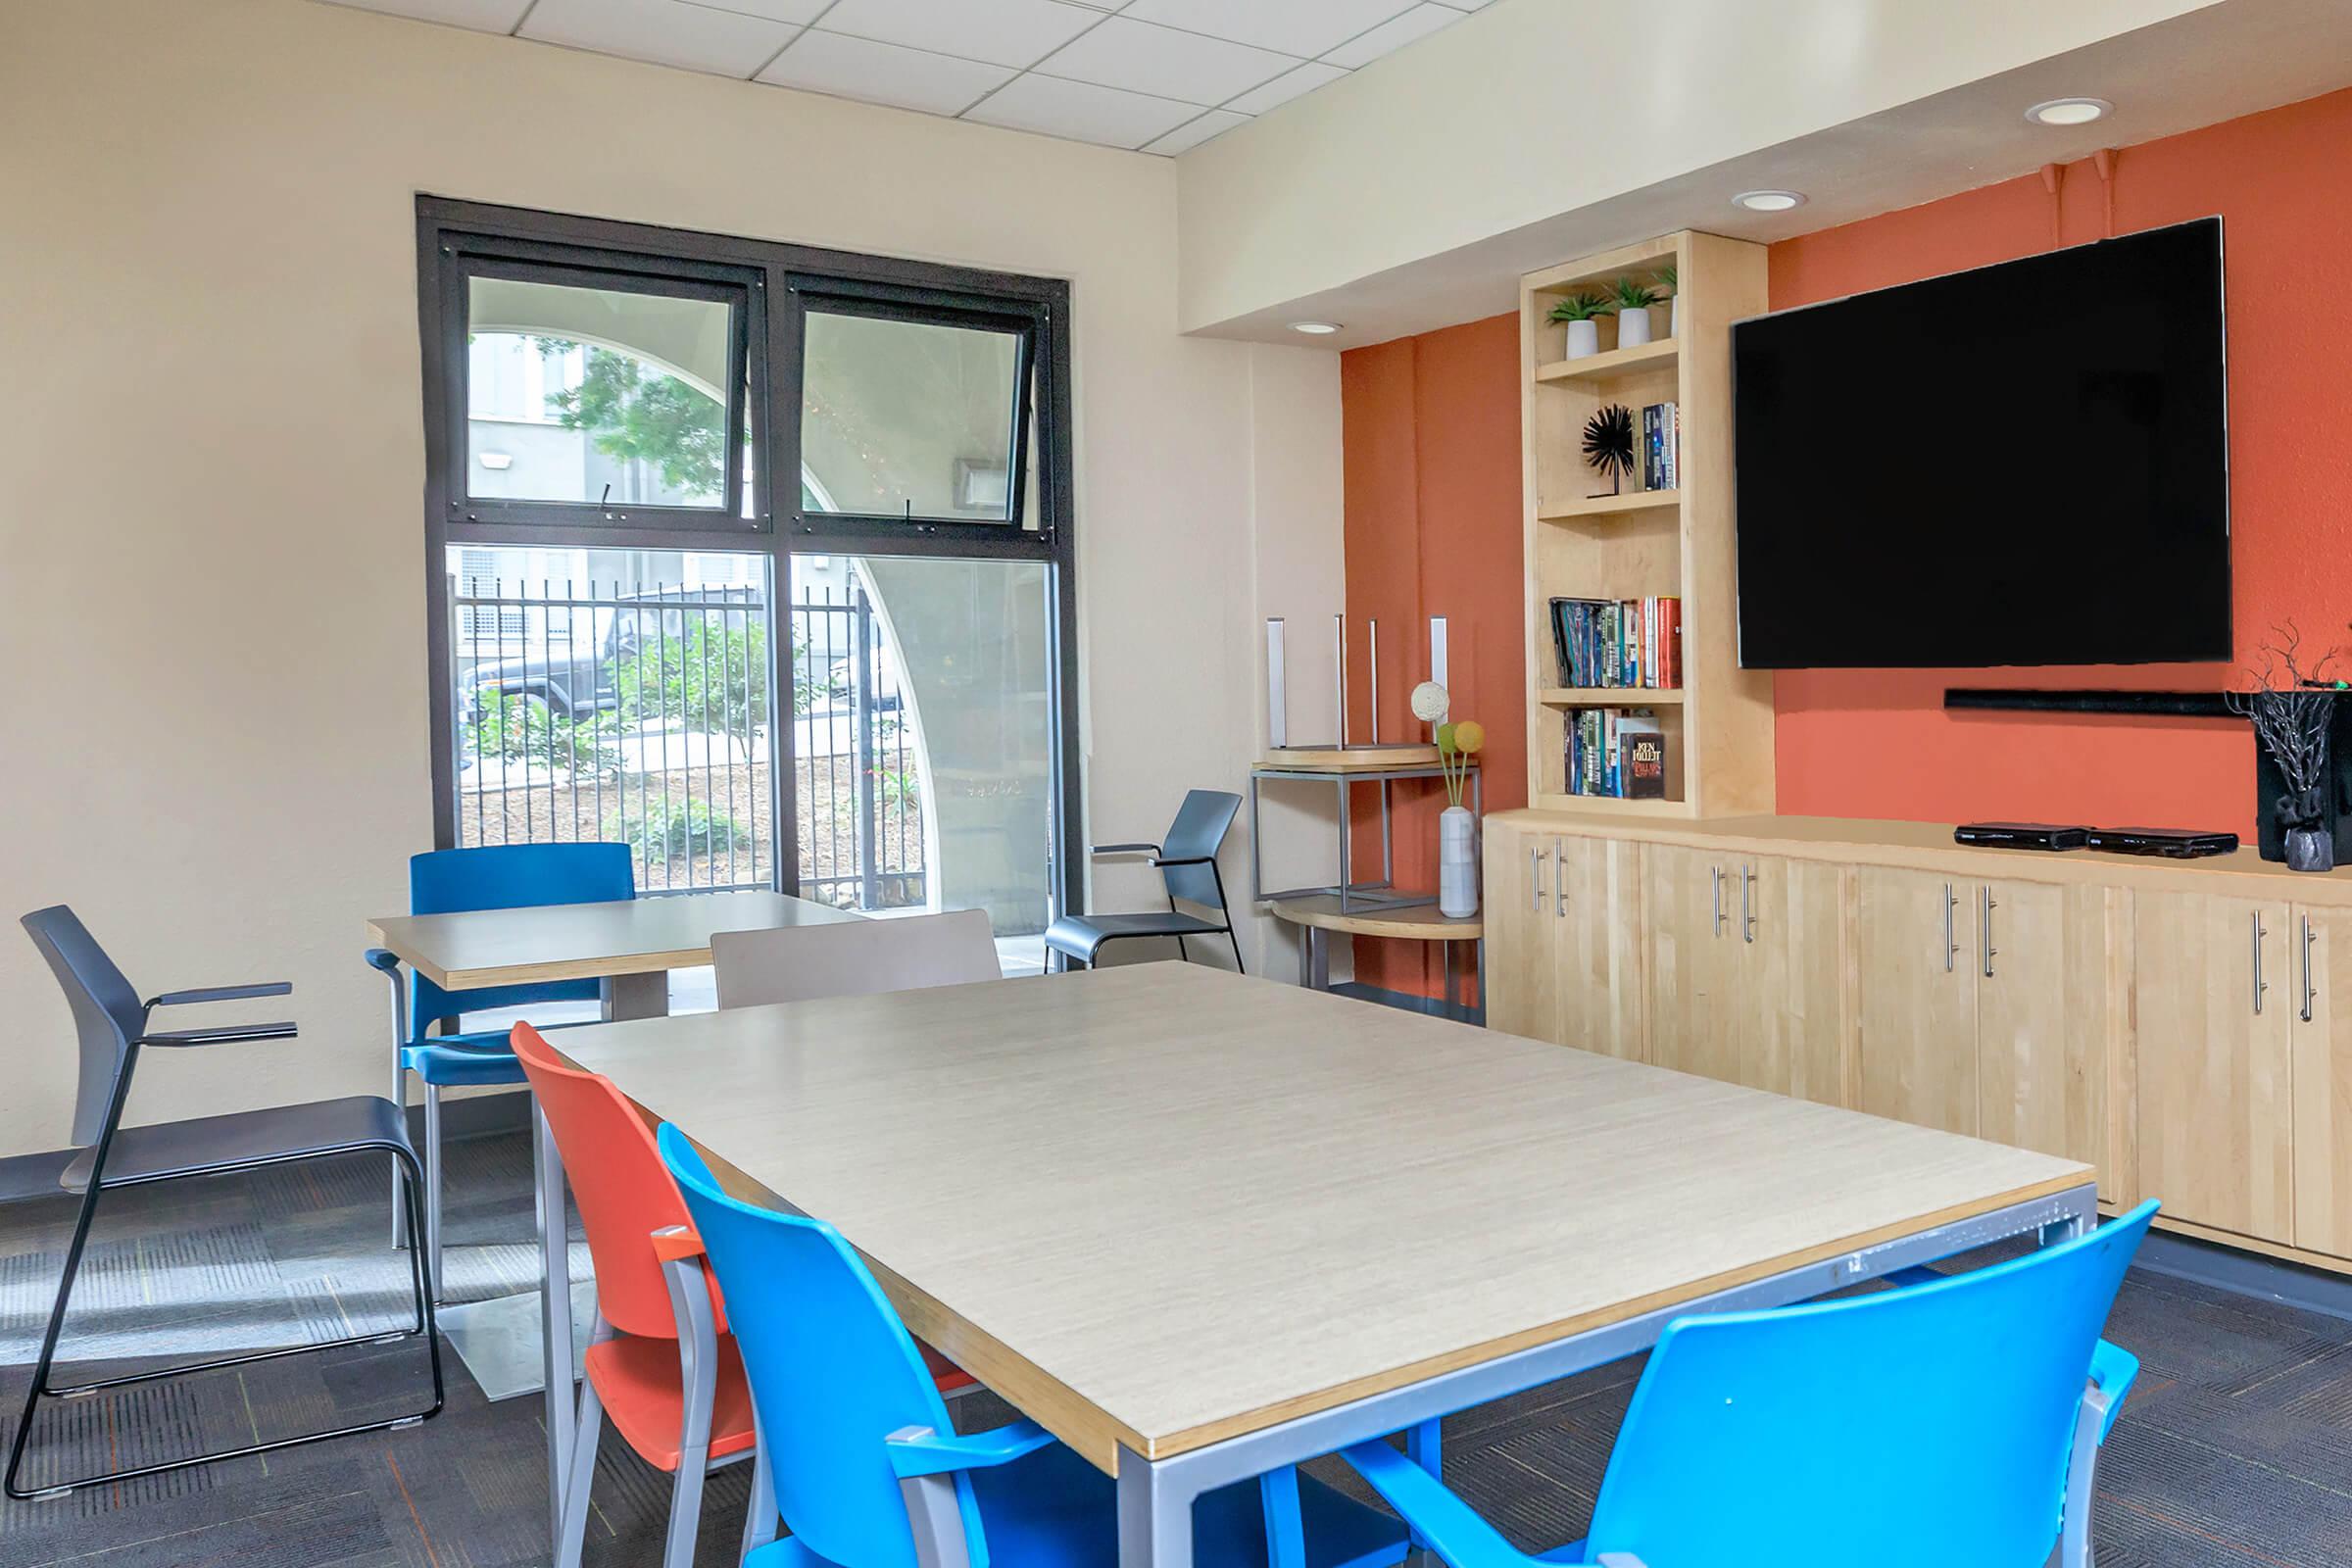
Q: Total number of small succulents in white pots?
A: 3